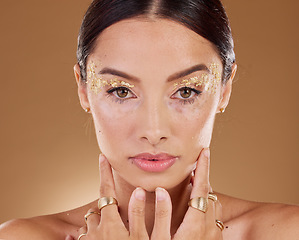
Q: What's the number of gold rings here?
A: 6